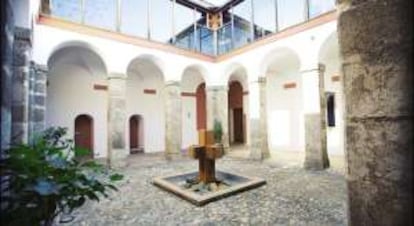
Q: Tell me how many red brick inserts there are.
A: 6